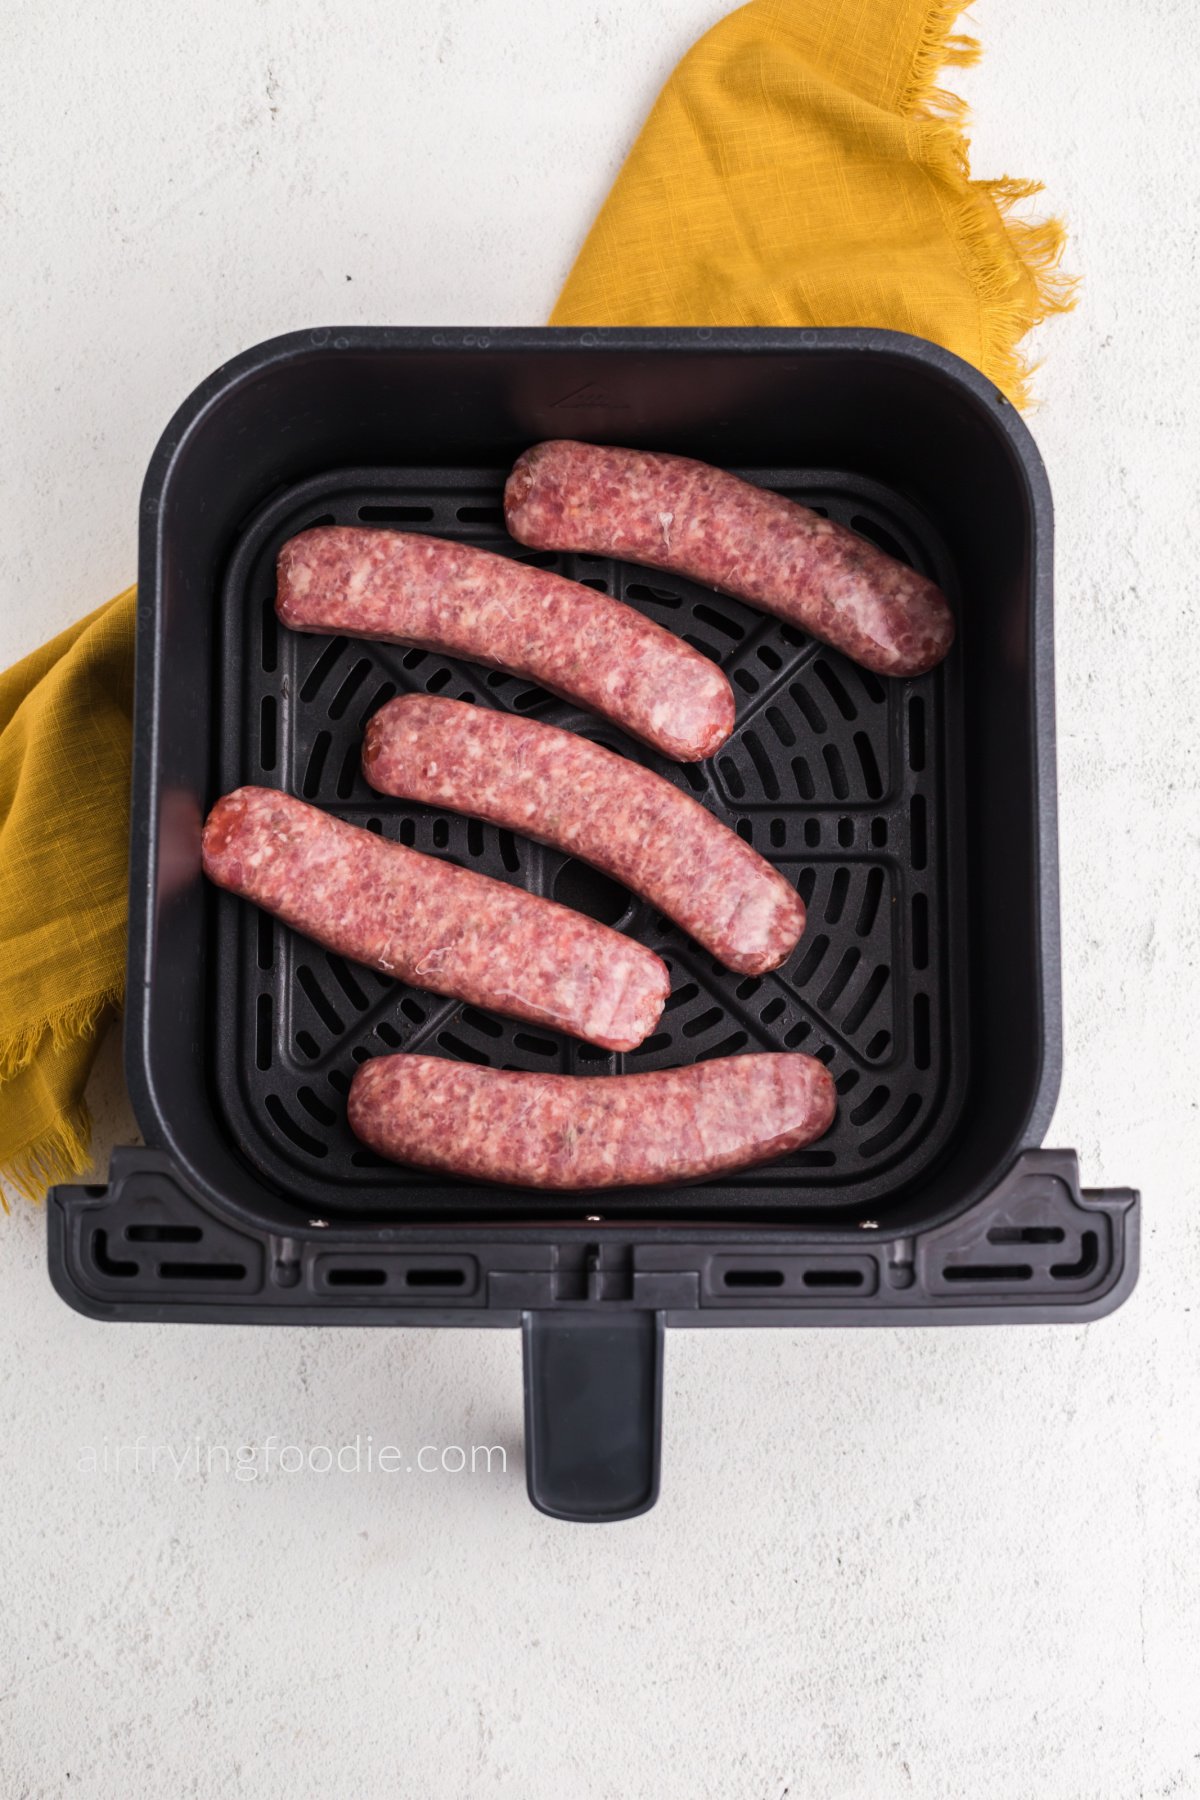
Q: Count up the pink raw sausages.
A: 5